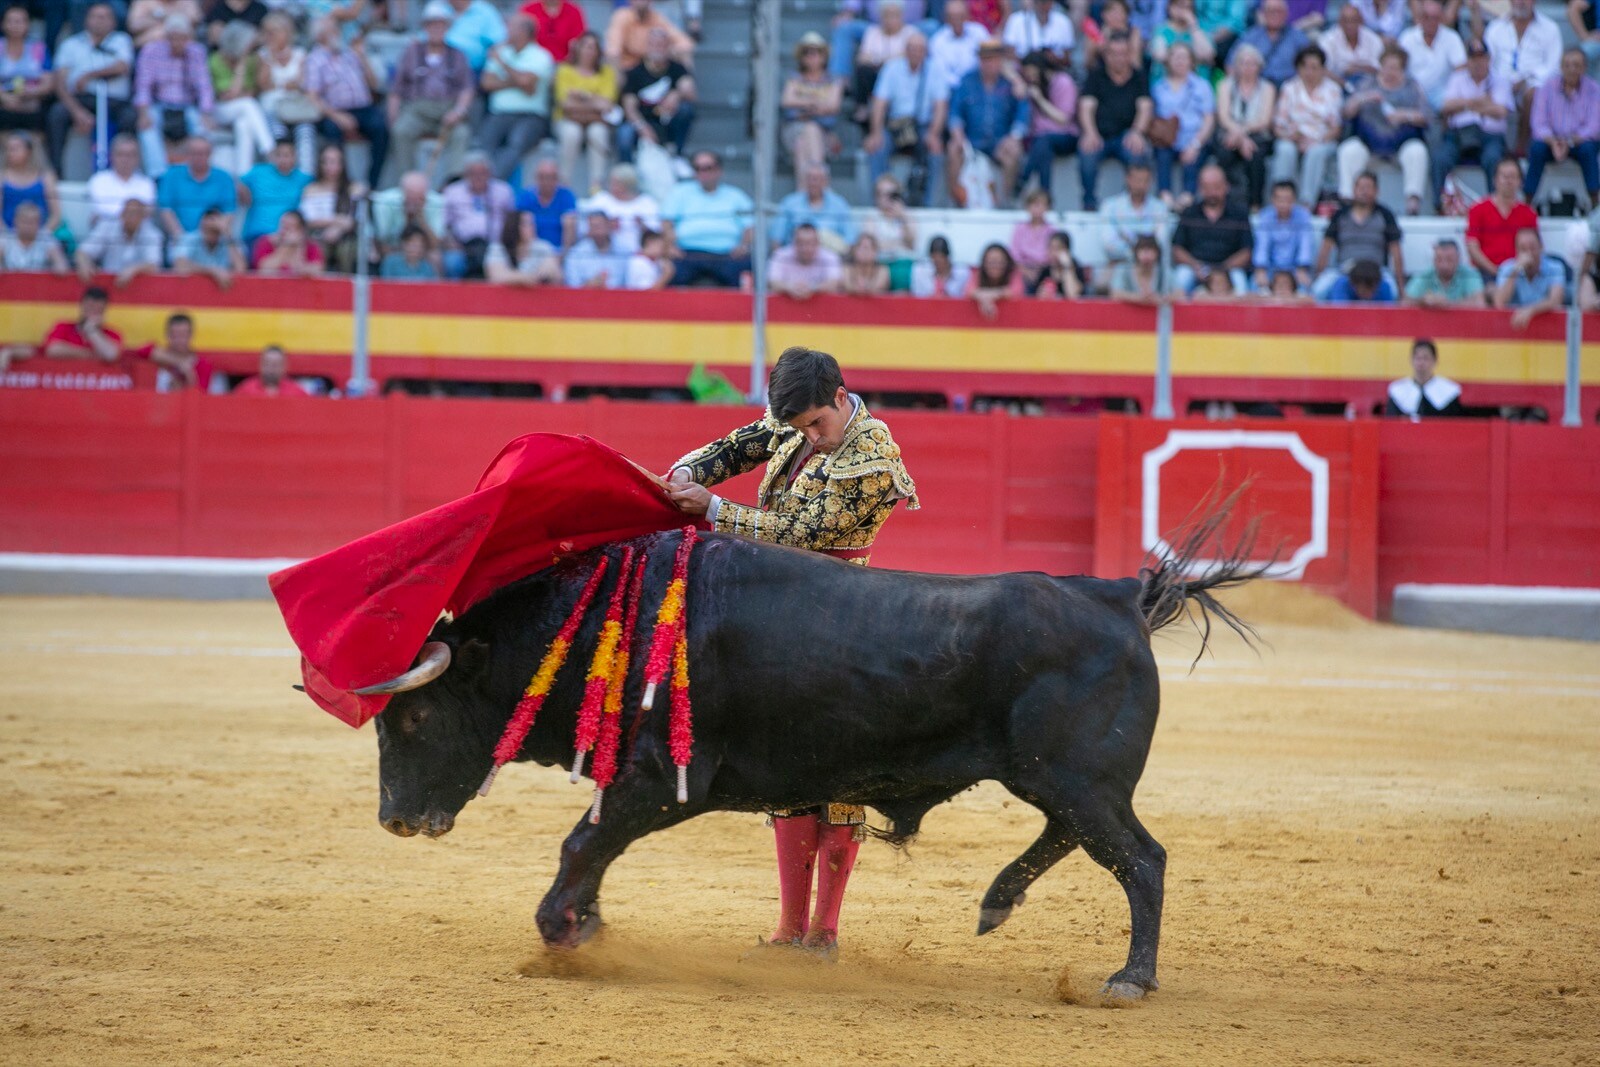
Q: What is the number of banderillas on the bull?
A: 5